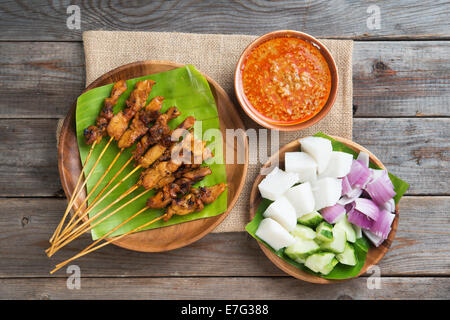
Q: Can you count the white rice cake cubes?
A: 8